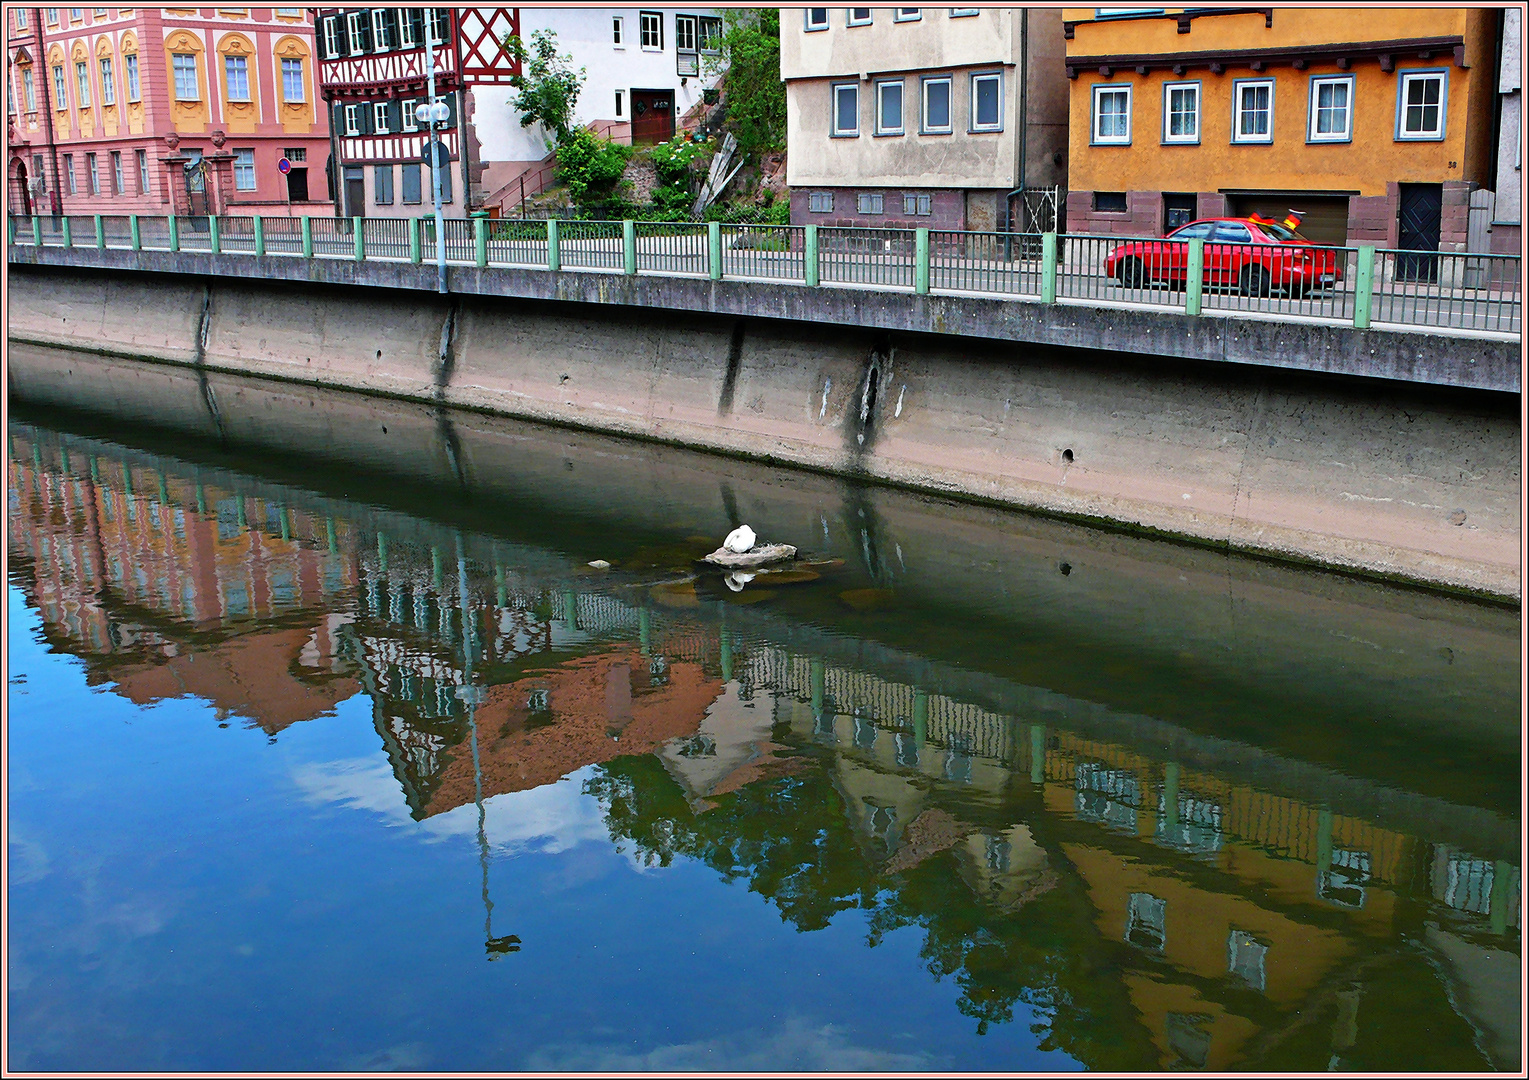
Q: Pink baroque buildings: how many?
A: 1